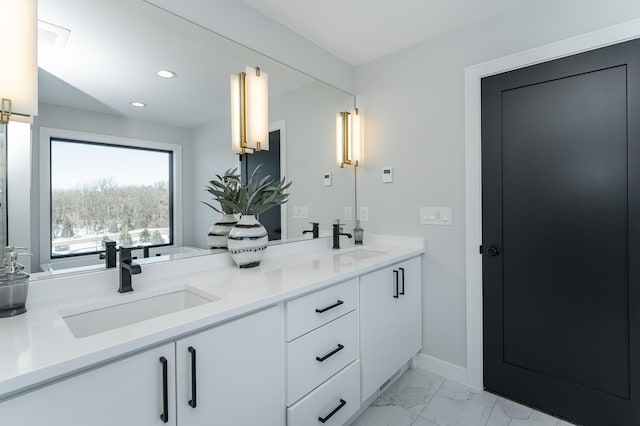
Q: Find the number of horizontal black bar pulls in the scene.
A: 3